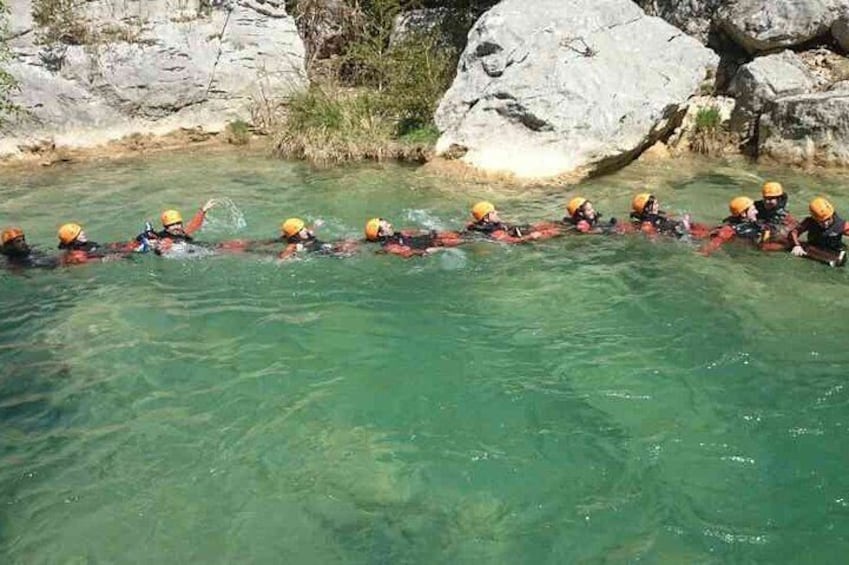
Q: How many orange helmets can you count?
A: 11